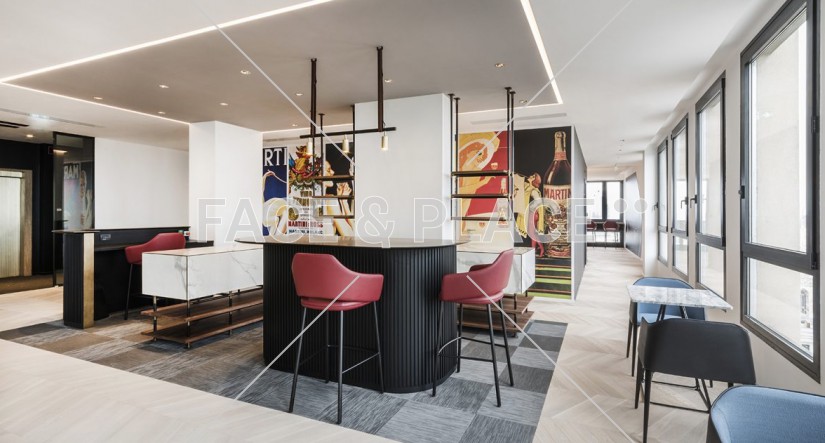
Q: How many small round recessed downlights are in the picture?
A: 11